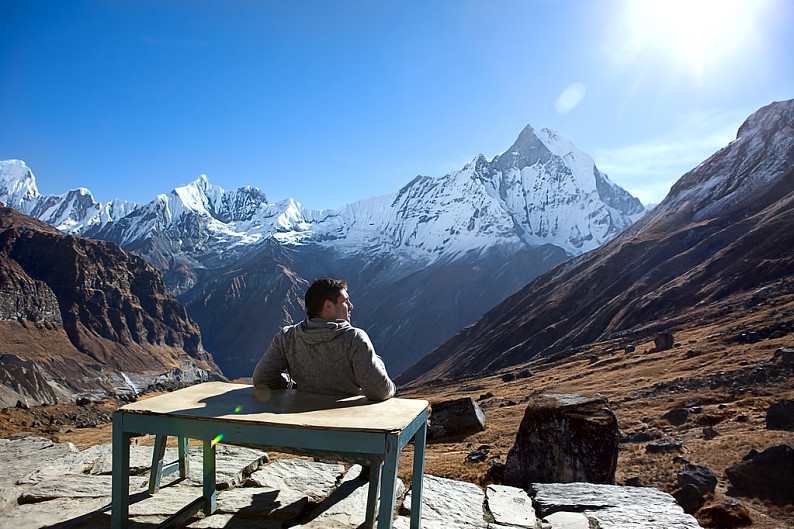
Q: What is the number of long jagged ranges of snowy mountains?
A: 1